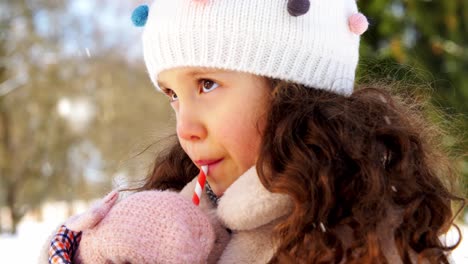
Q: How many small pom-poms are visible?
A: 4